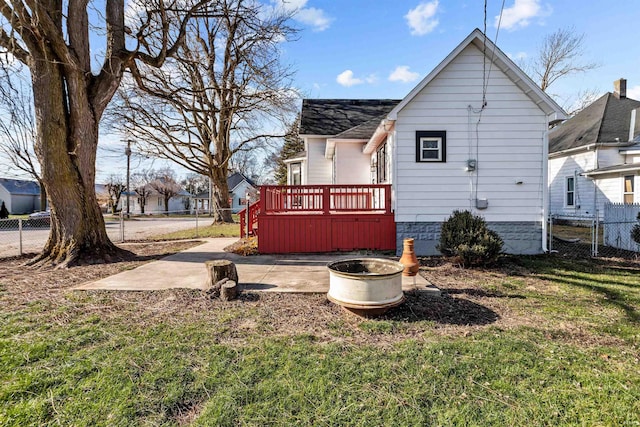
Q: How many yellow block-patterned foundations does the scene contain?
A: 0